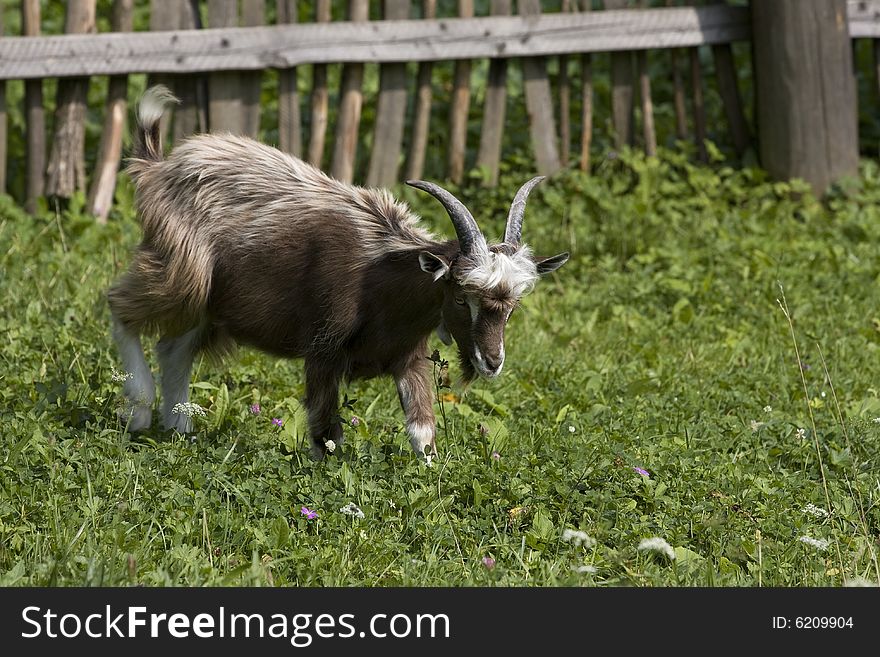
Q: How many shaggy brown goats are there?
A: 1